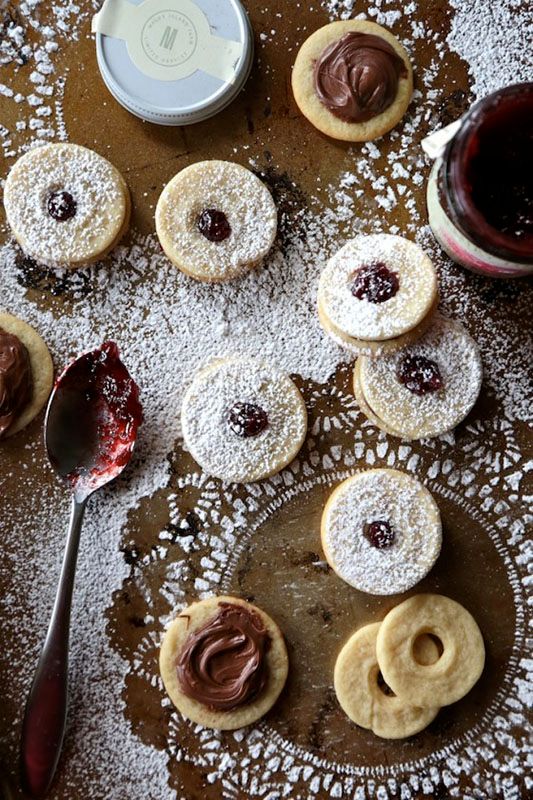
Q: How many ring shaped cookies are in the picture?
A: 2